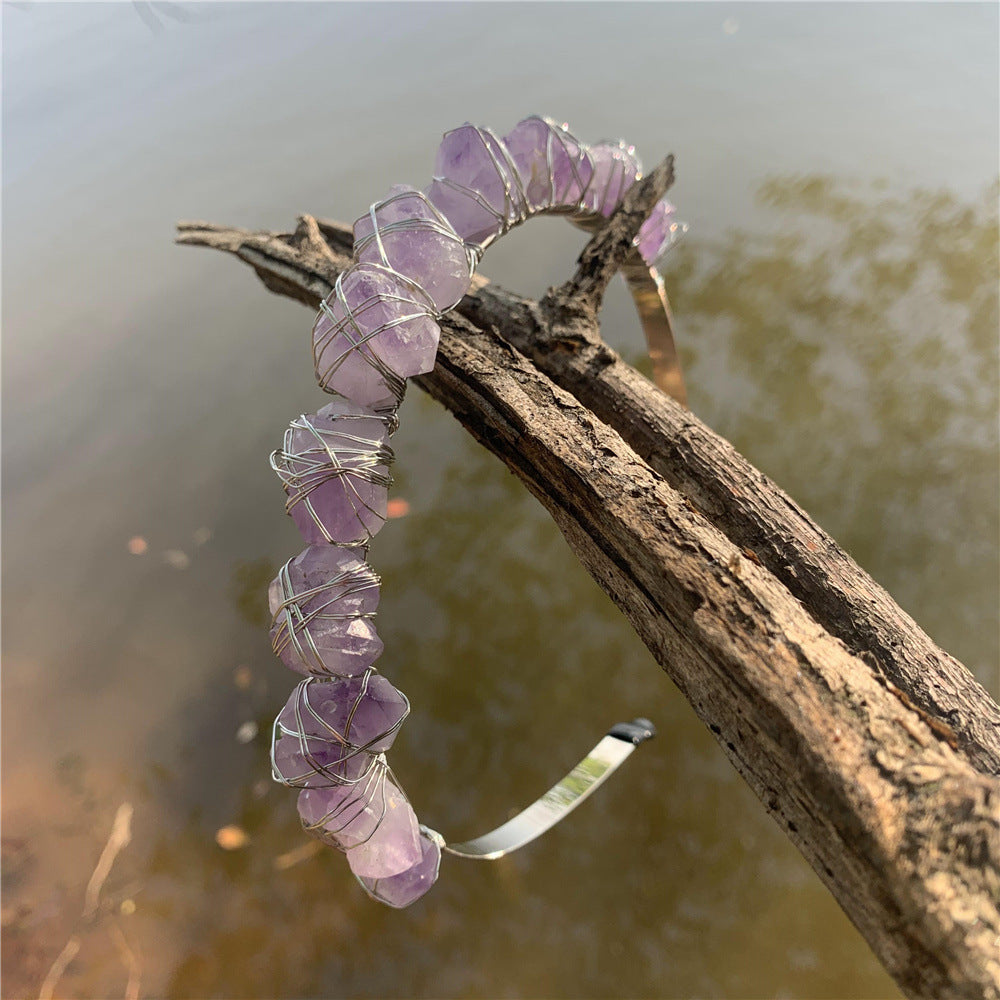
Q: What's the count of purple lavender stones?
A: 11